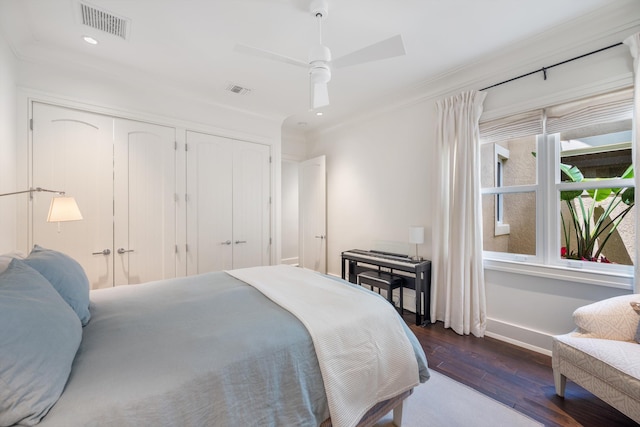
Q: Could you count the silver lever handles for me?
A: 5